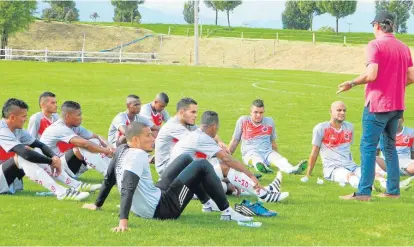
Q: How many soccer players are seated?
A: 11